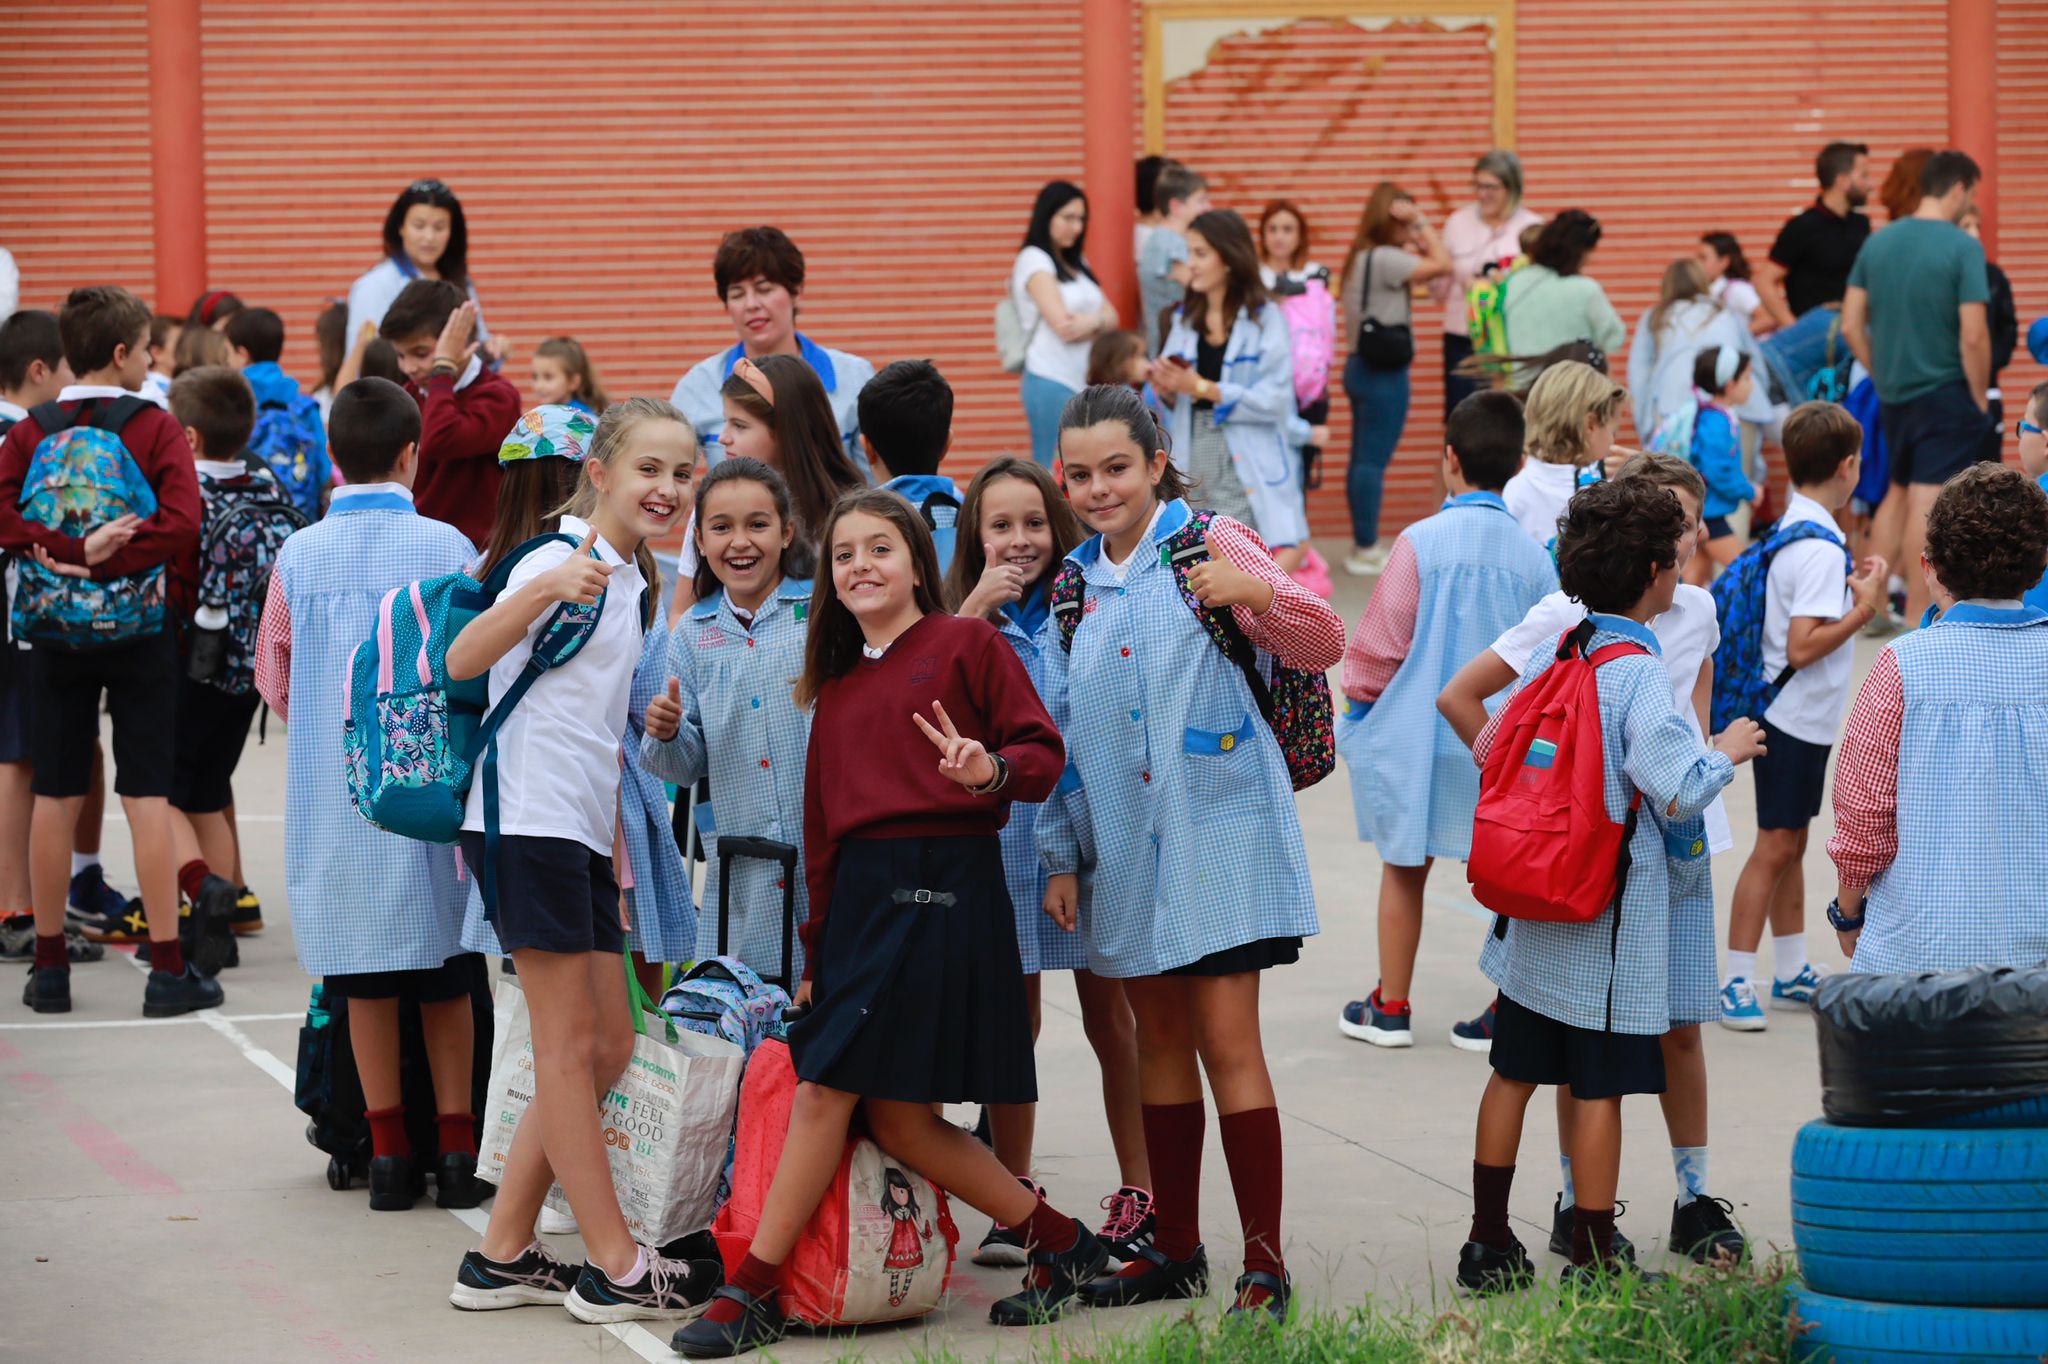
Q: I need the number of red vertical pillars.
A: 3